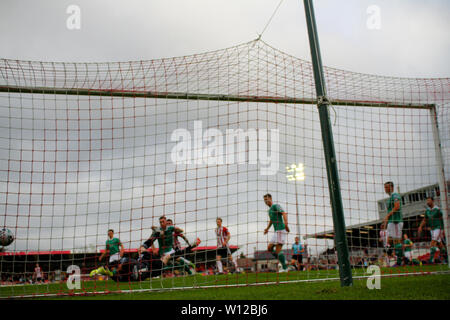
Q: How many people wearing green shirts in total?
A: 6